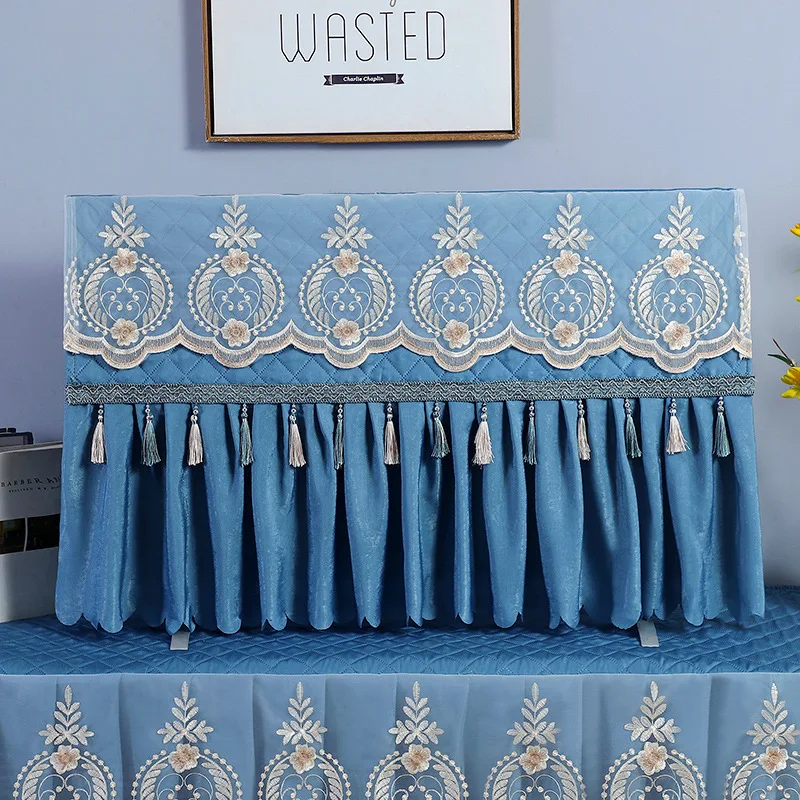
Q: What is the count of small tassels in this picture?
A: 14